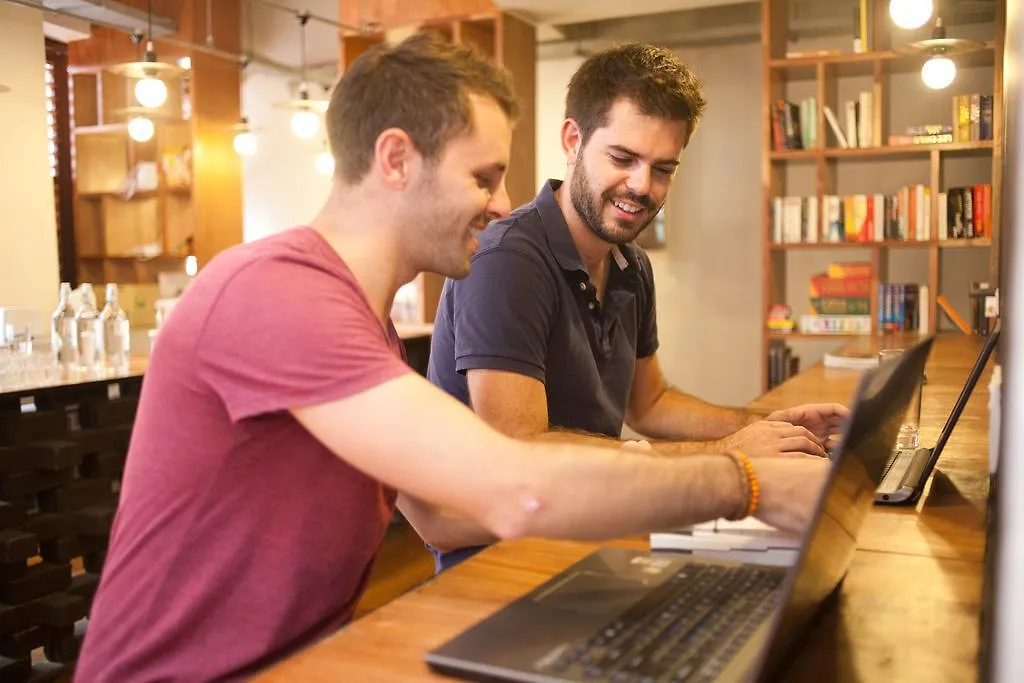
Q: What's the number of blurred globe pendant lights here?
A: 7